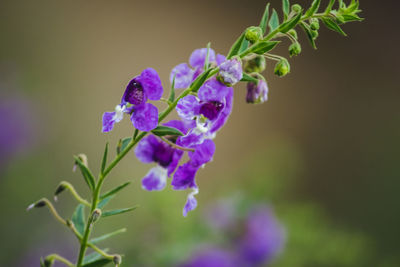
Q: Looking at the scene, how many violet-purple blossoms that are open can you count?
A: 5